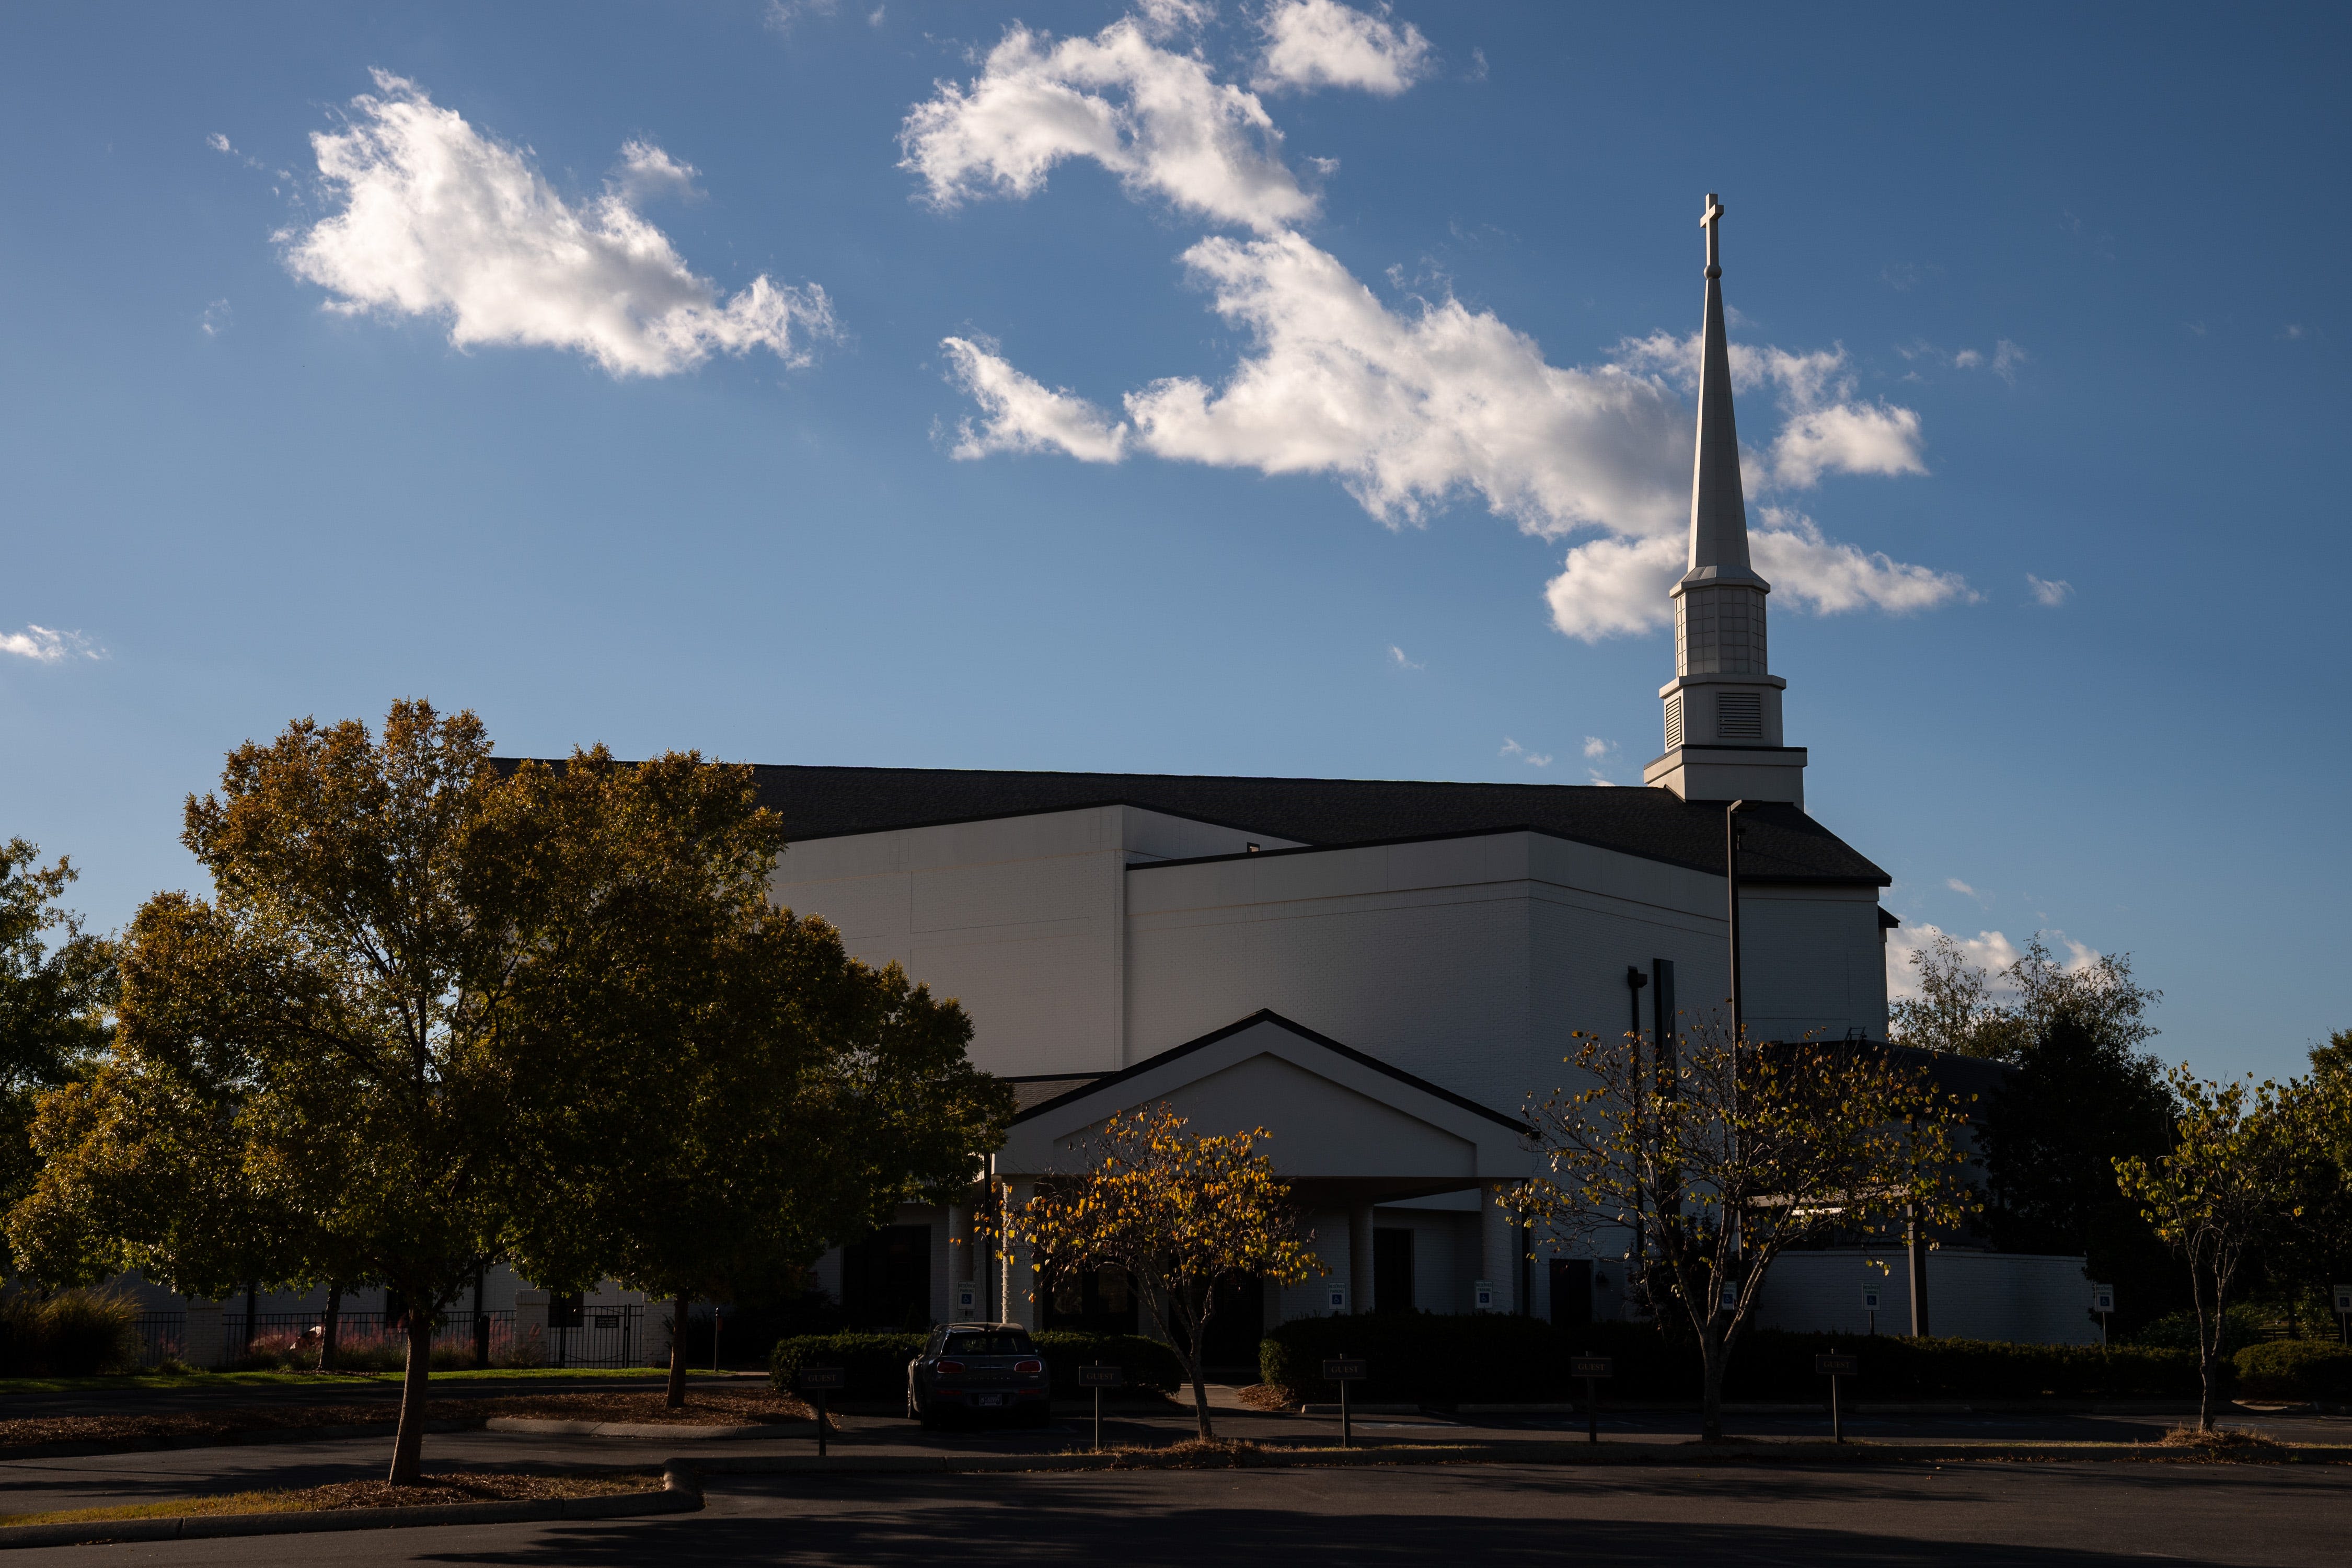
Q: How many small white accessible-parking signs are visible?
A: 7